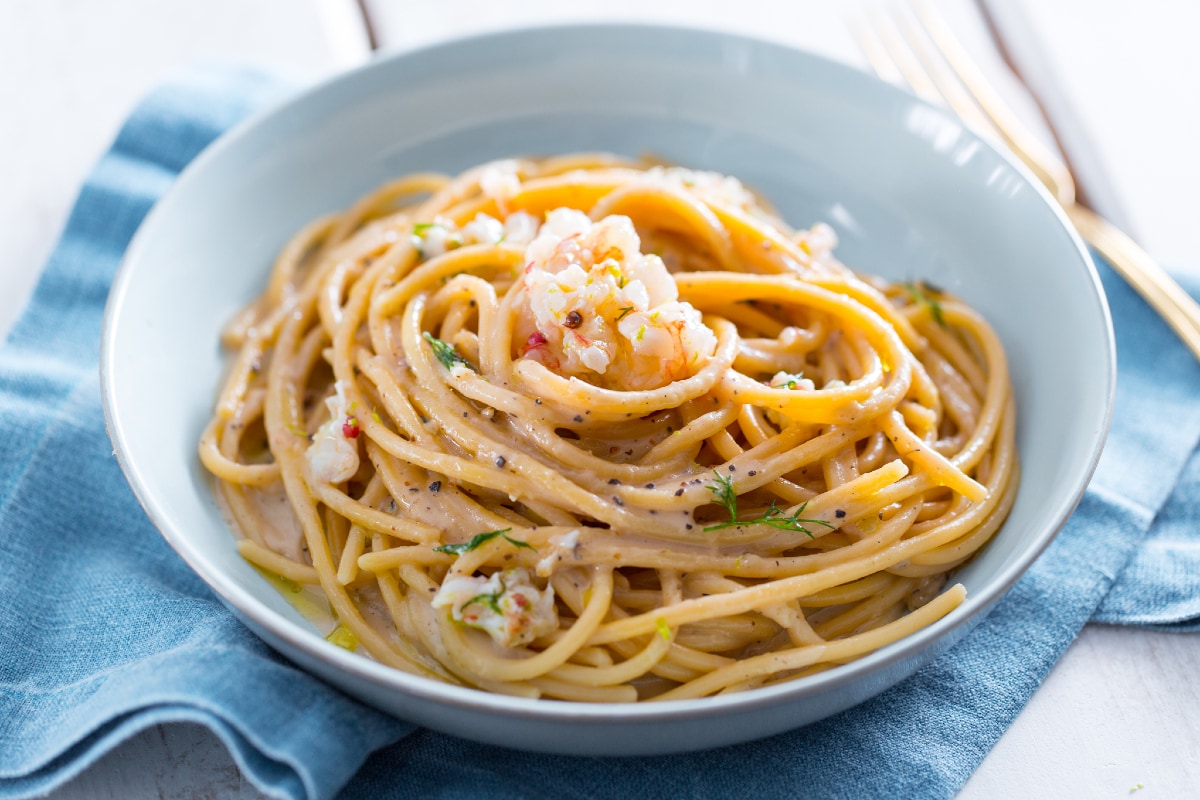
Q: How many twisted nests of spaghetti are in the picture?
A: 1